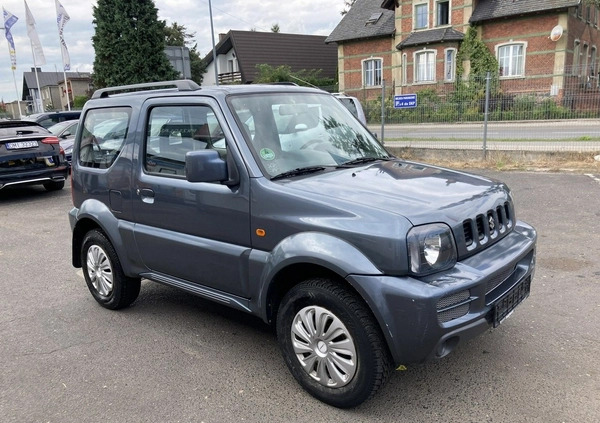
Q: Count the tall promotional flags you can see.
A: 3